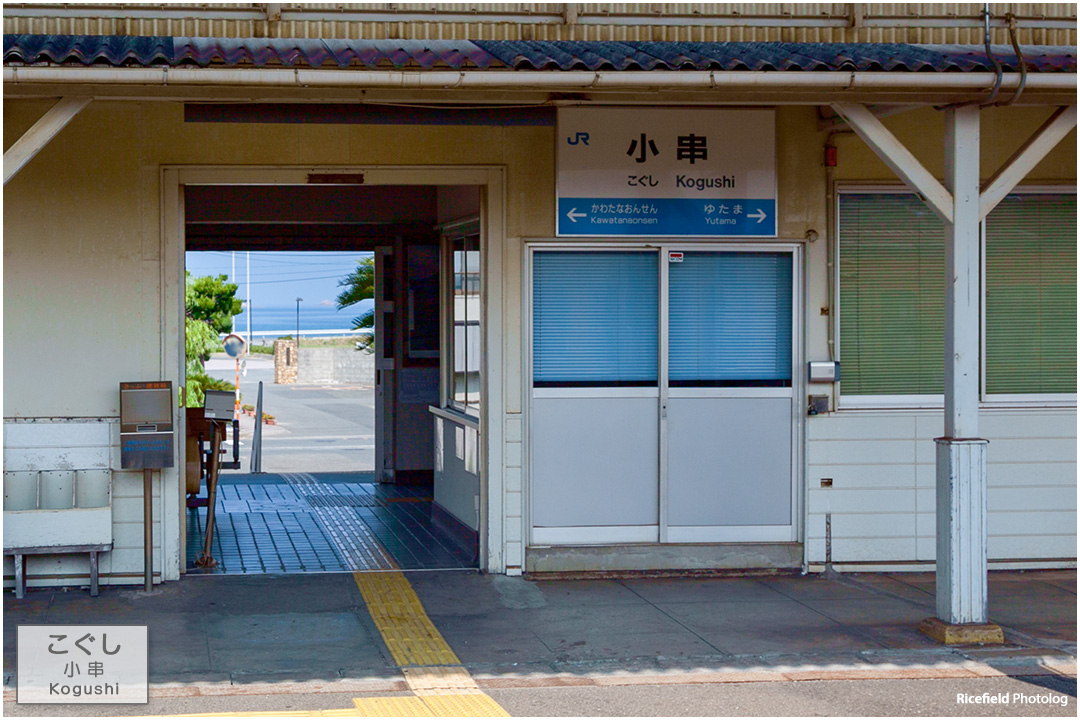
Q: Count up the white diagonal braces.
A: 3